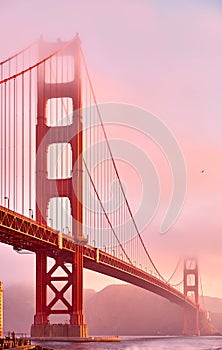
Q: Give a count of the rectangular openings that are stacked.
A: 4